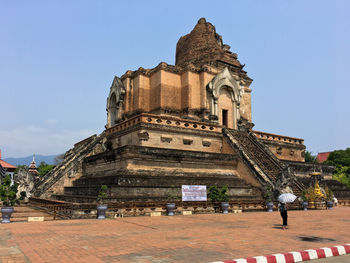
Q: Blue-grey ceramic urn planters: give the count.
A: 7